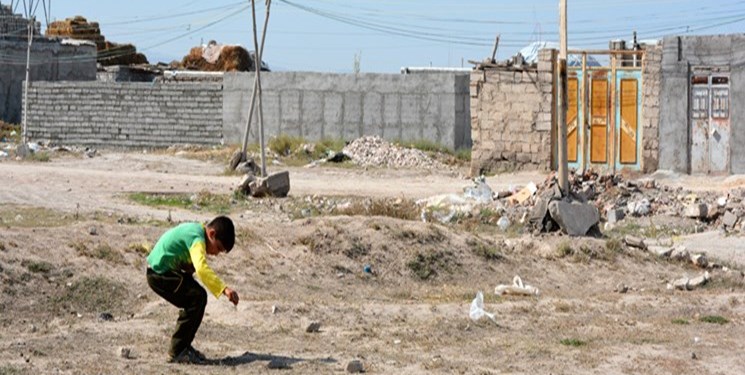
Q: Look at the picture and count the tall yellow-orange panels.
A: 3